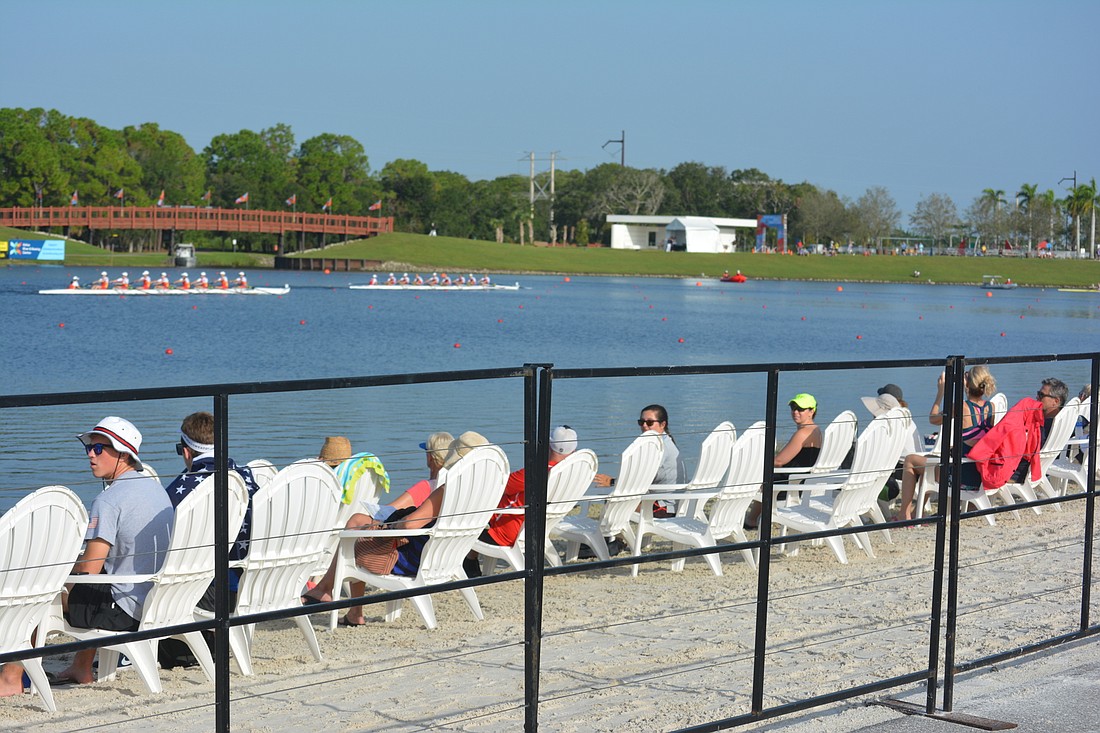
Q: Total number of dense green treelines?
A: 1